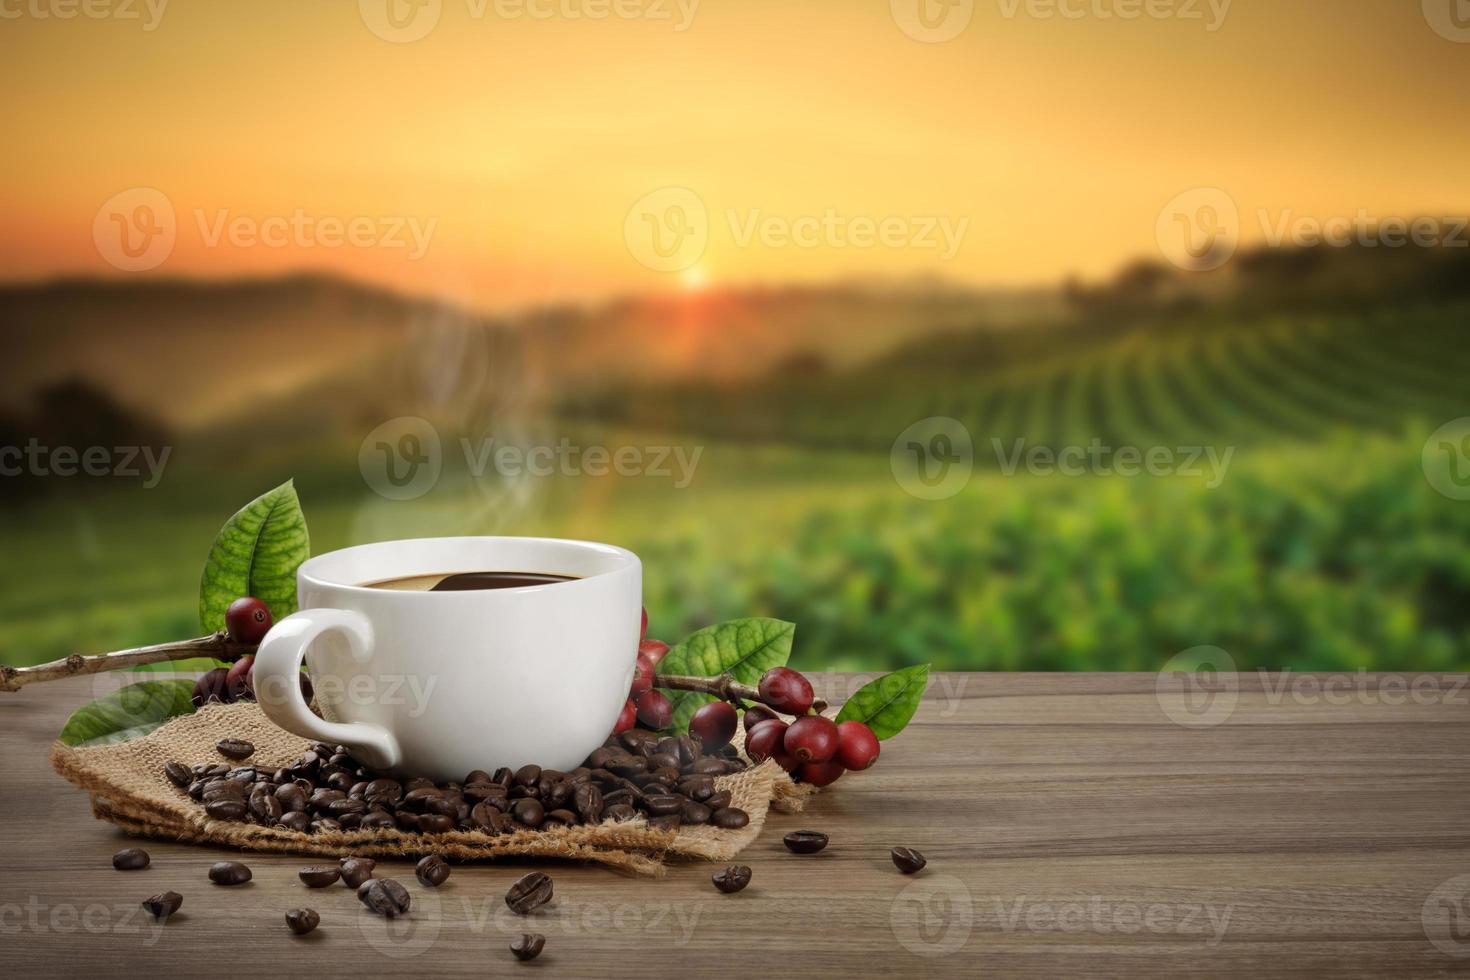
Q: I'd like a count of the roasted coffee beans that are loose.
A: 15